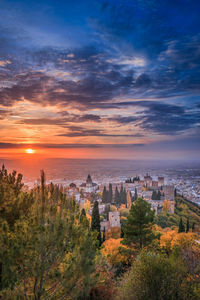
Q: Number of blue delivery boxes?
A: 0